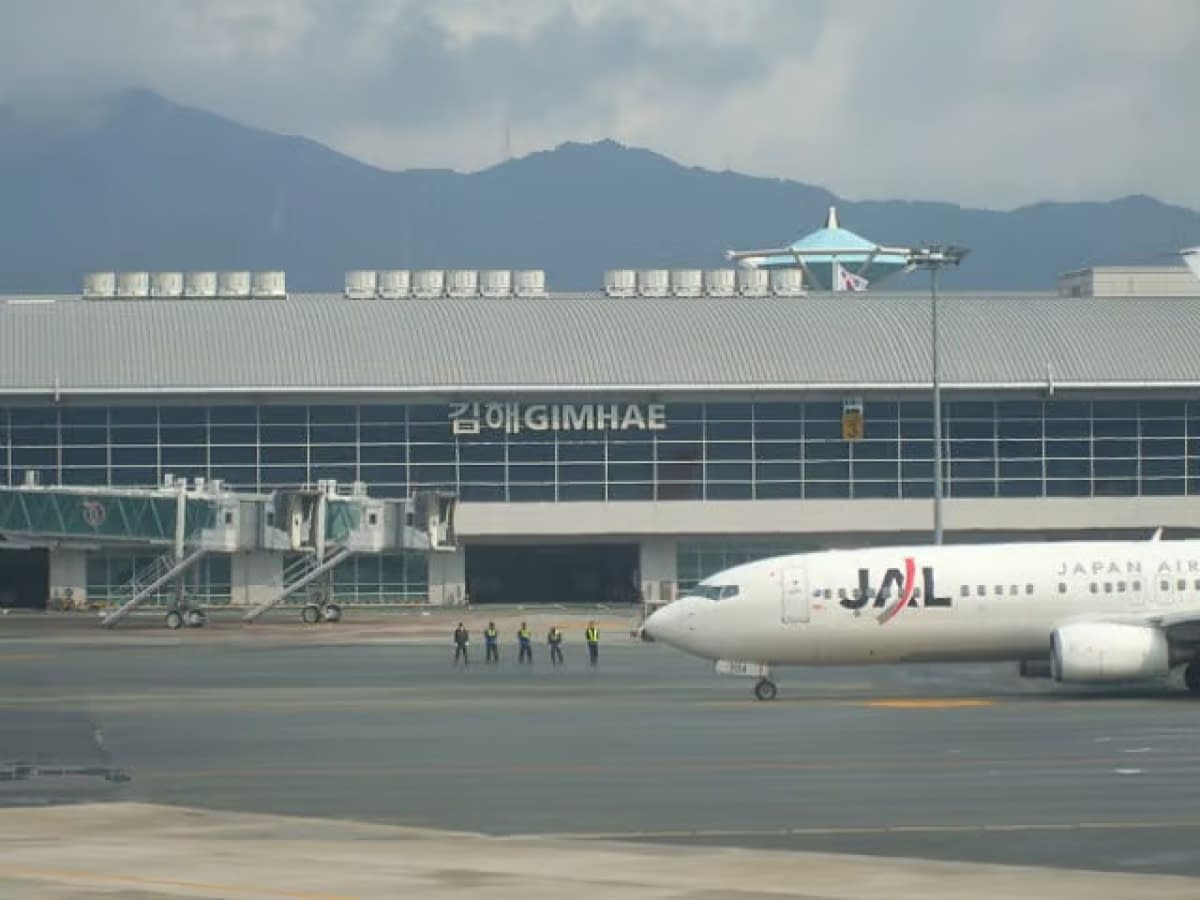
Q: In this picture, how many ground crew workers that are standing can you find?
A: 5